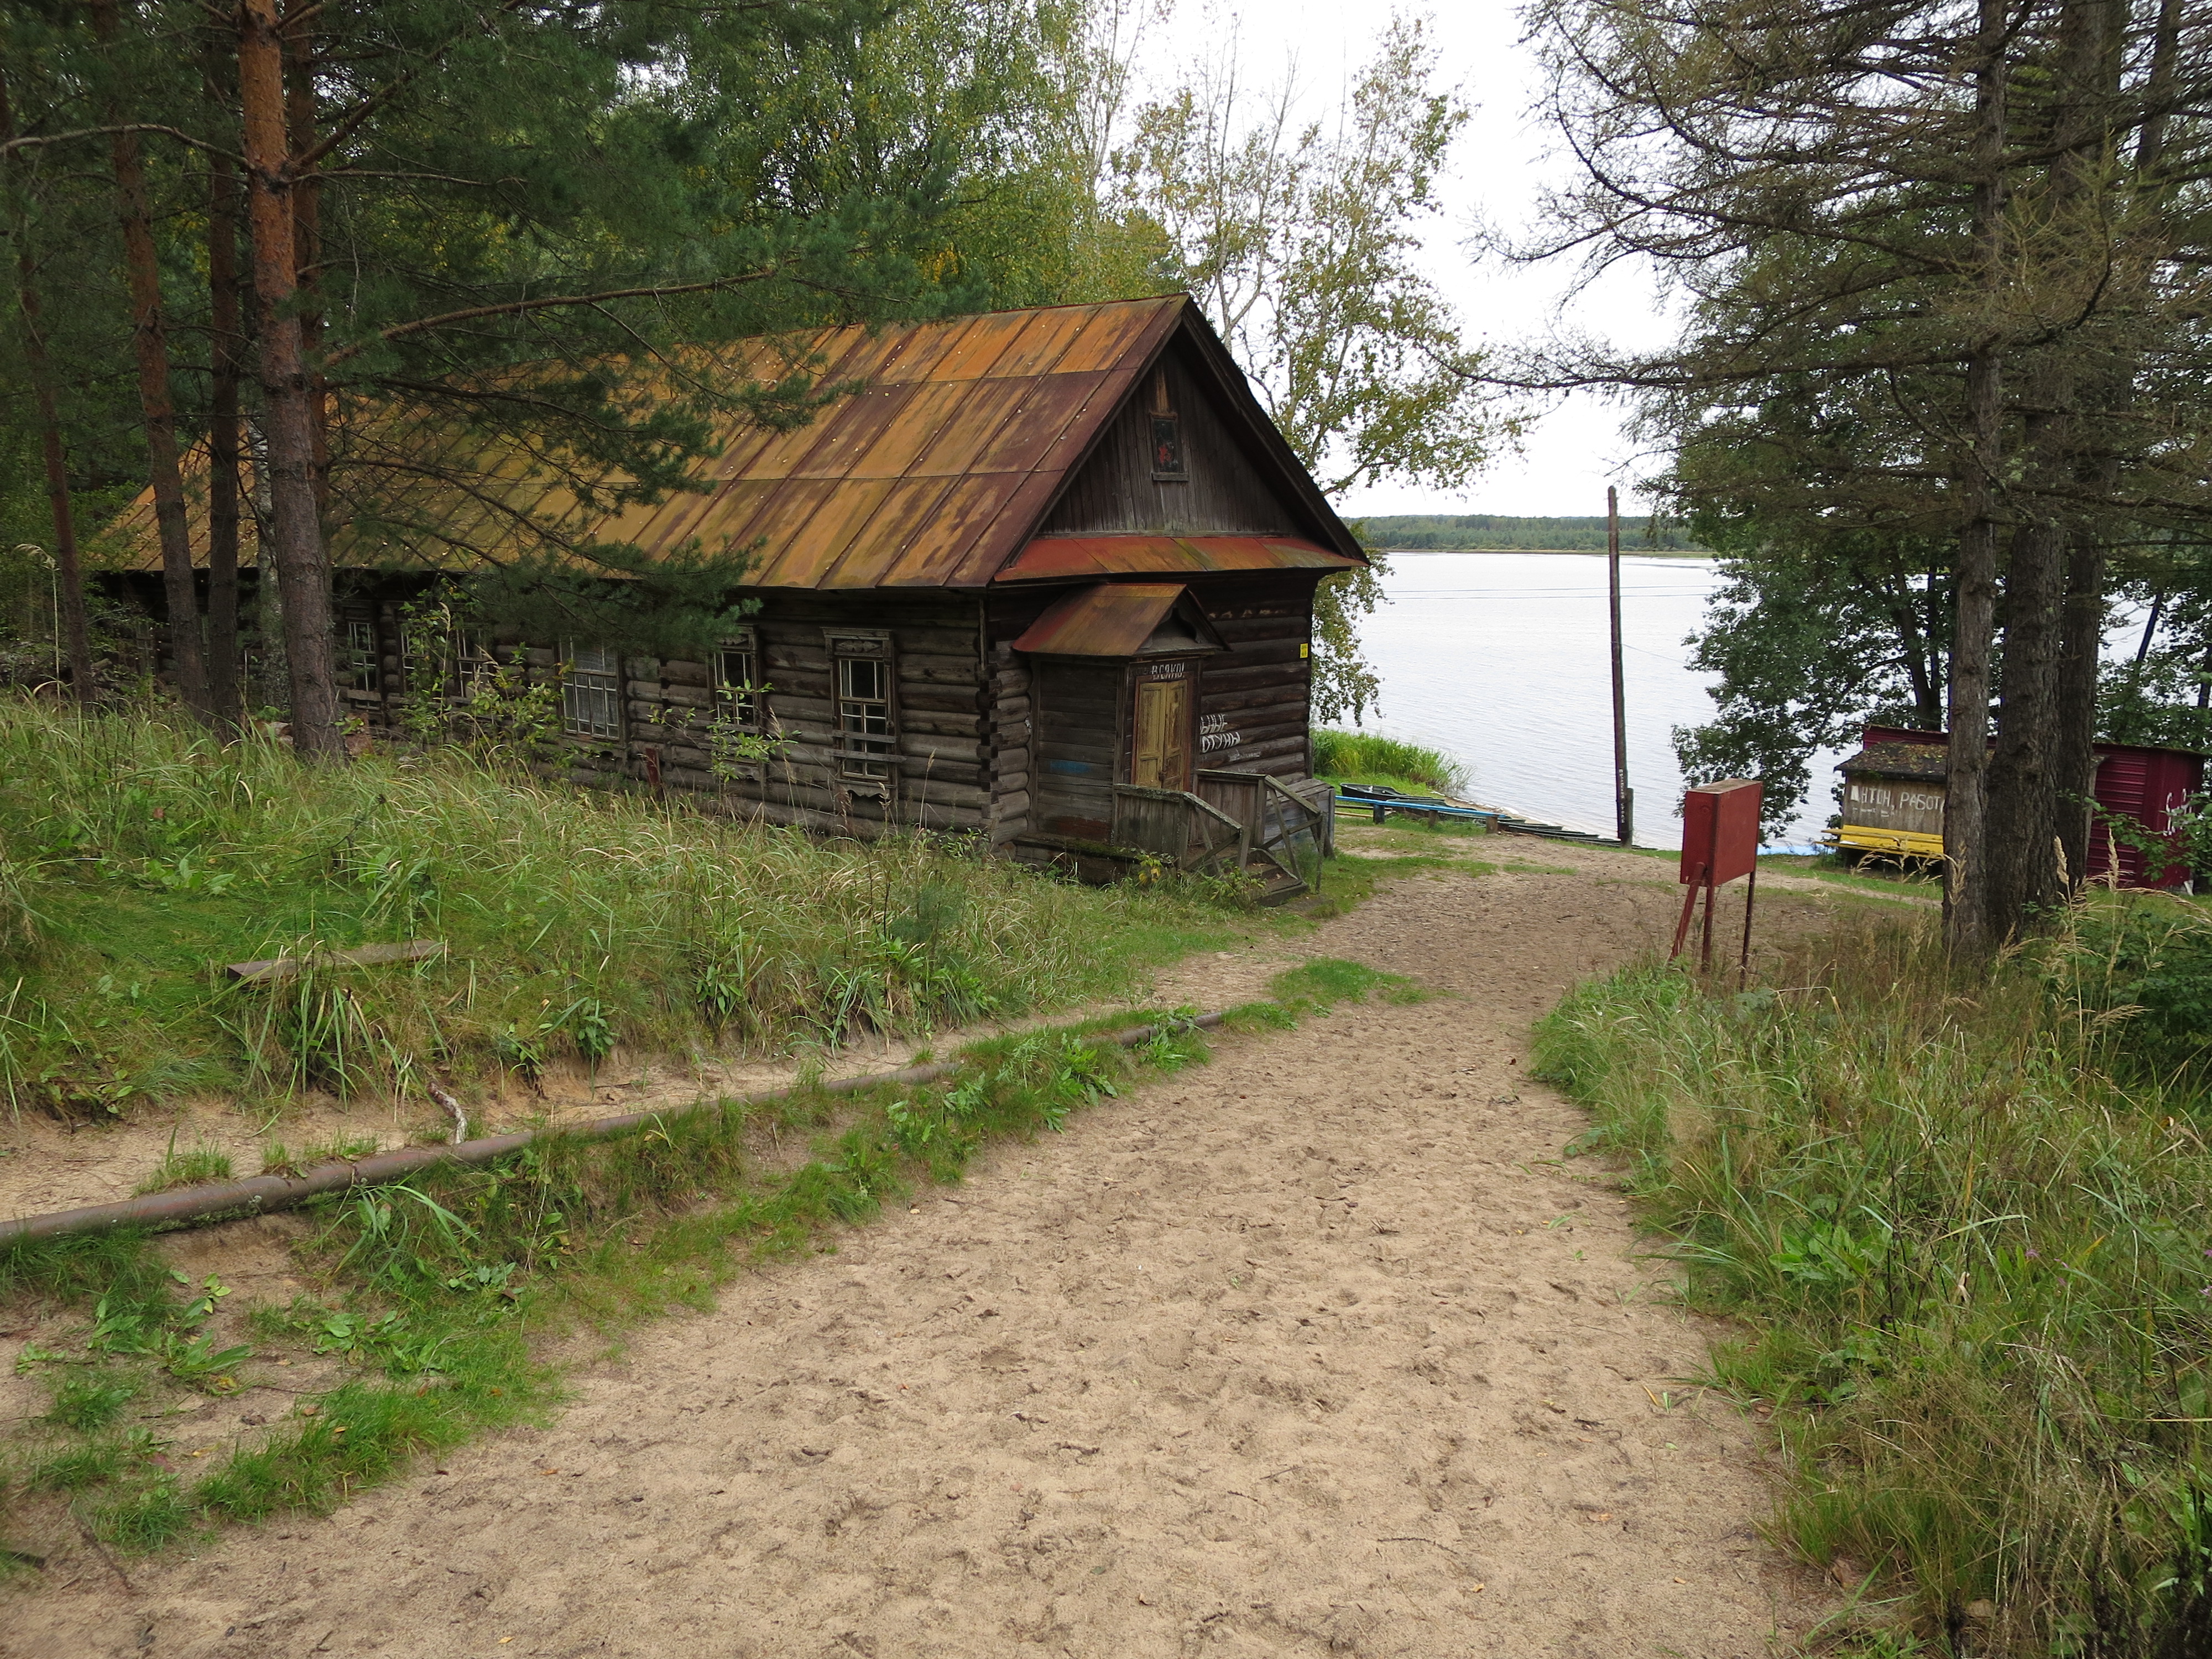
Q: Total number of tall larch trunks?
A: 3